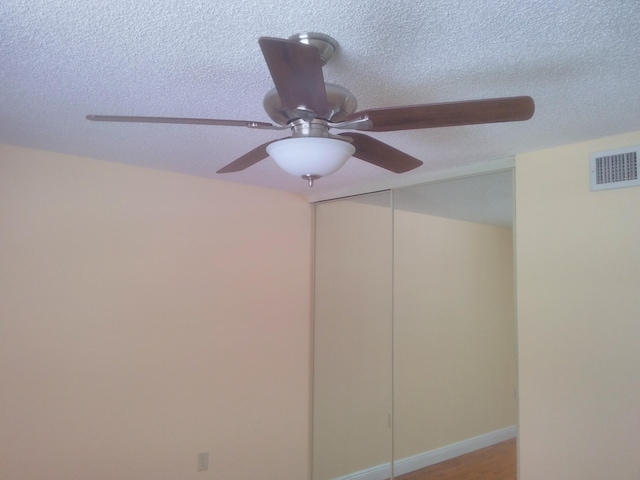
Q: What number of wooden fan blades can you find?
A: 5